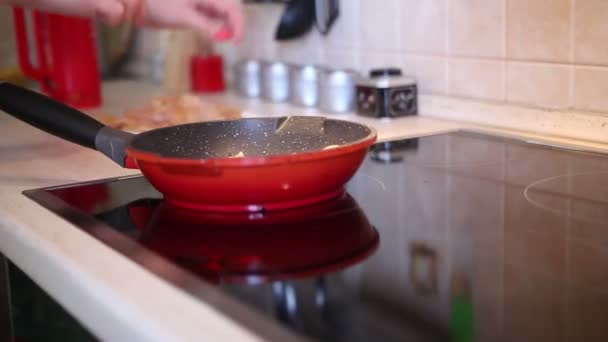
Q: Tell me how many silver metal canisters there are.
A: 4